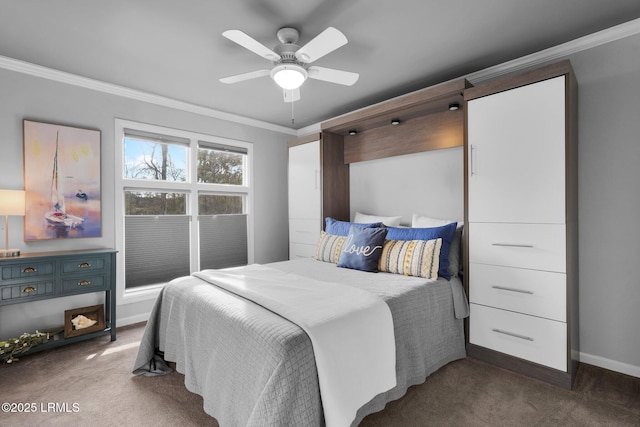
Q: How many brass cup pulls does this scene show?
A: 4